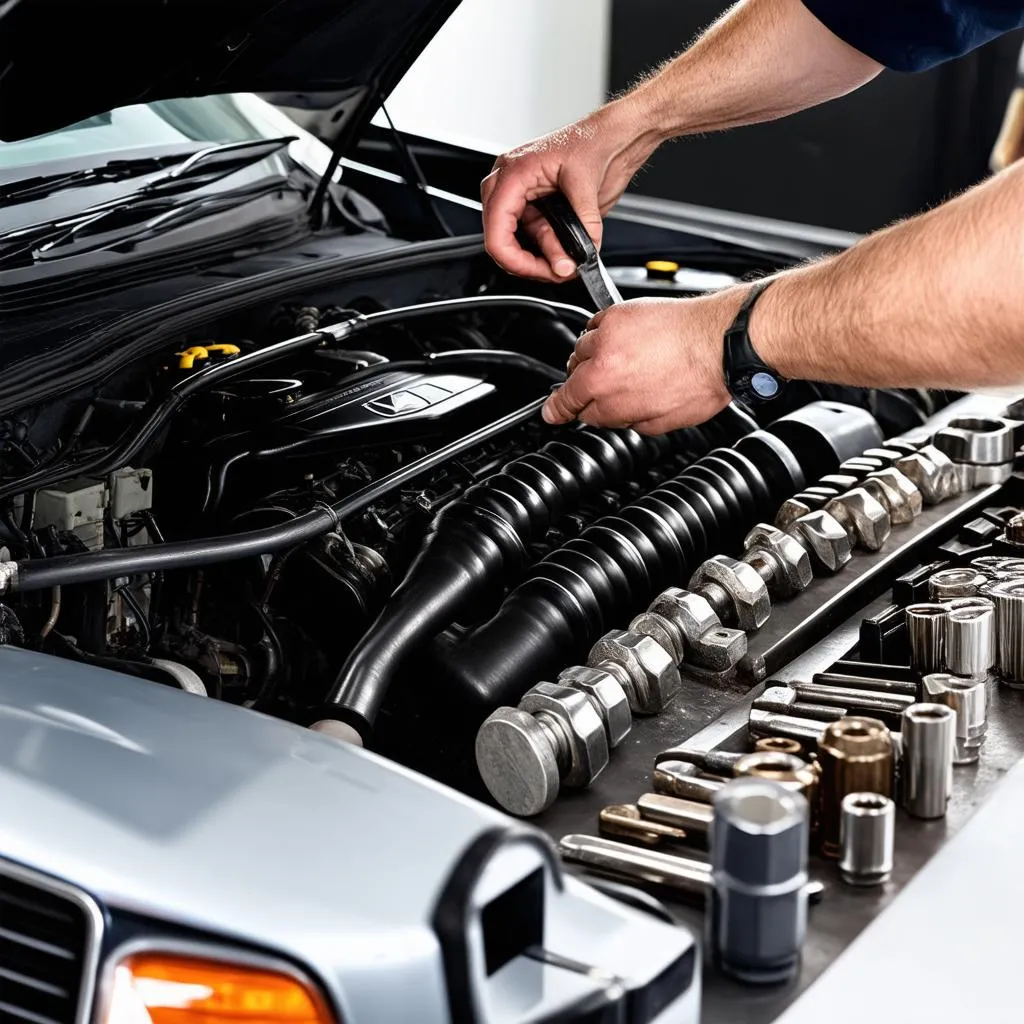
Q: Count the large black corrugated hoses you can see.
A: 2